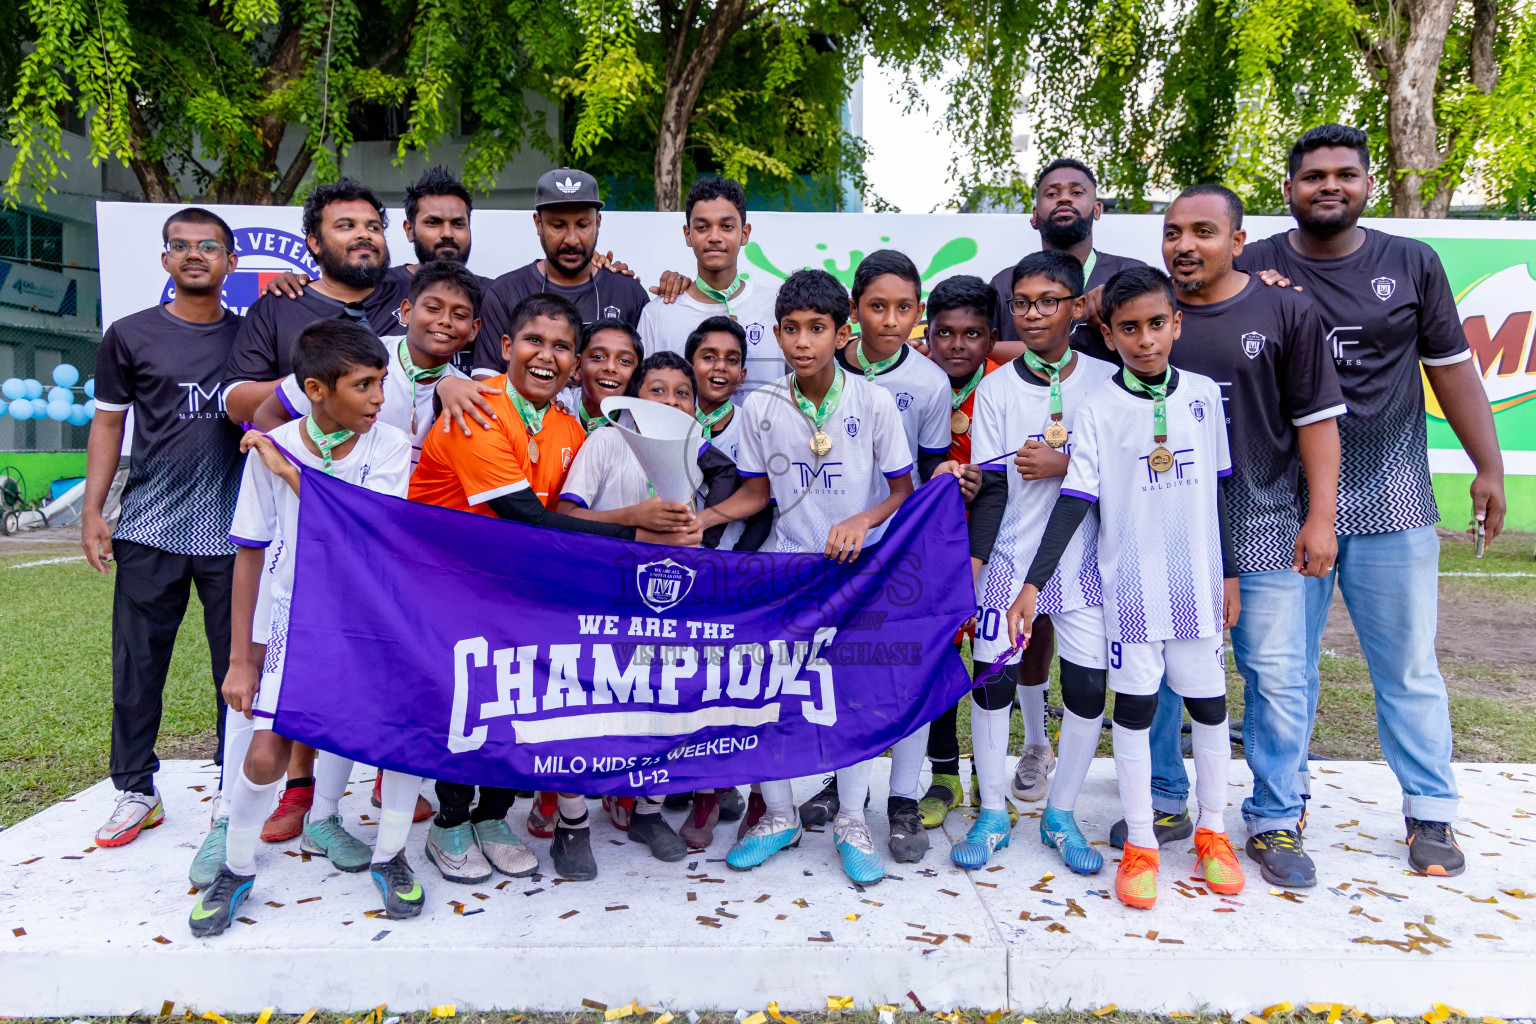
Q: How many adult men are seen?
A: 7